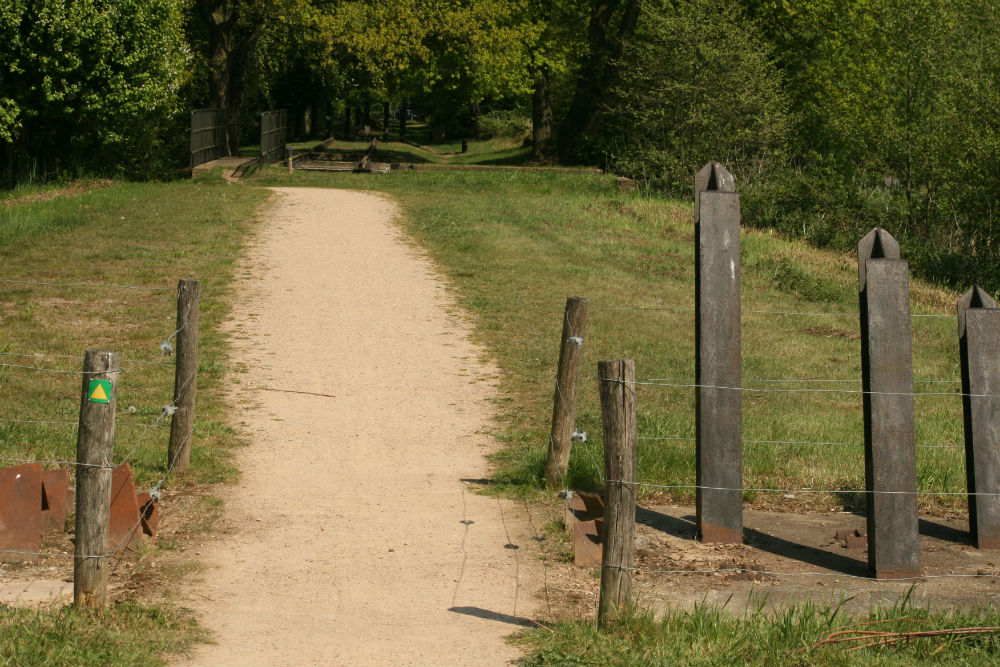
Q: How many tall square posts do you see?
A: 3